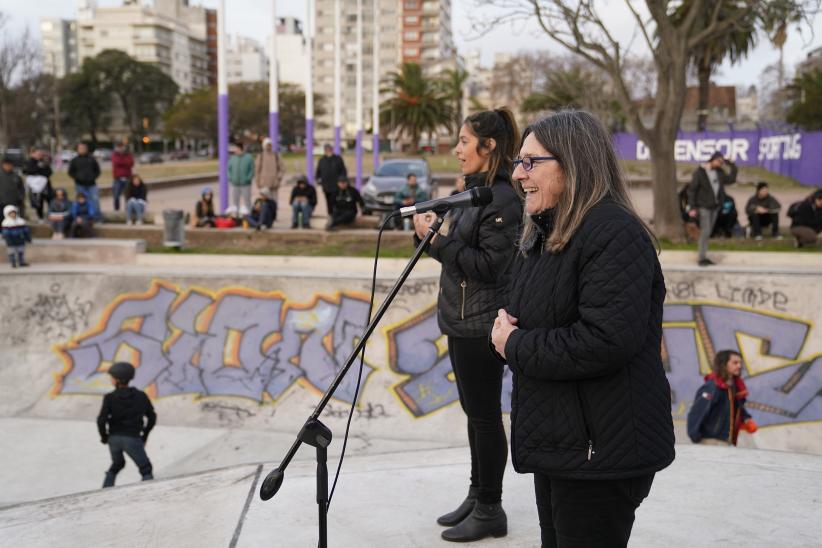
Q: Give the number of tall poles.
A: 6